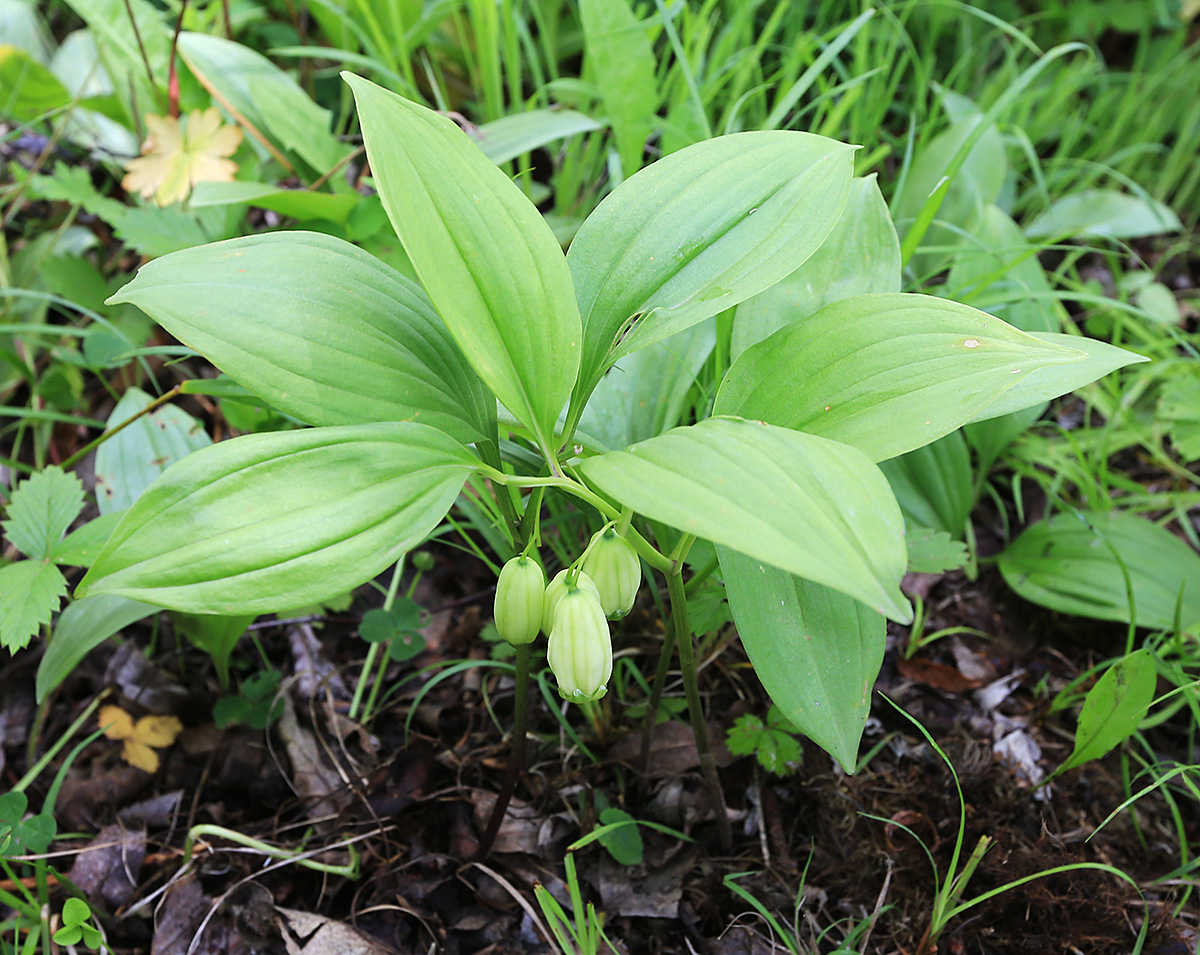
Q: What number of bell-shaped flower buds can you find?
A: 4